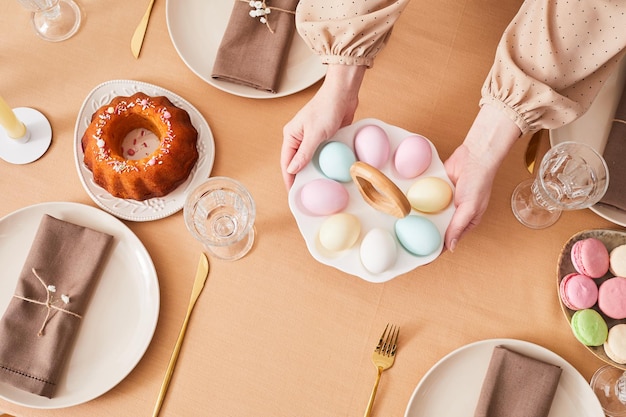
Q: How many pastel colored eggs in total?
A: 8